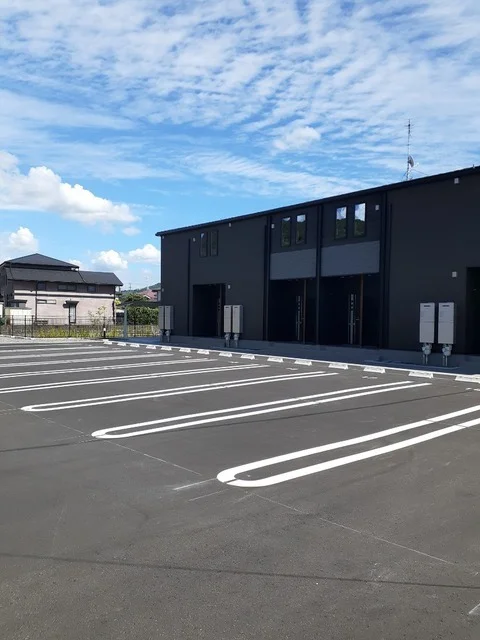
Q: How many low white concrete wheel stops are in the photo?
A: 15